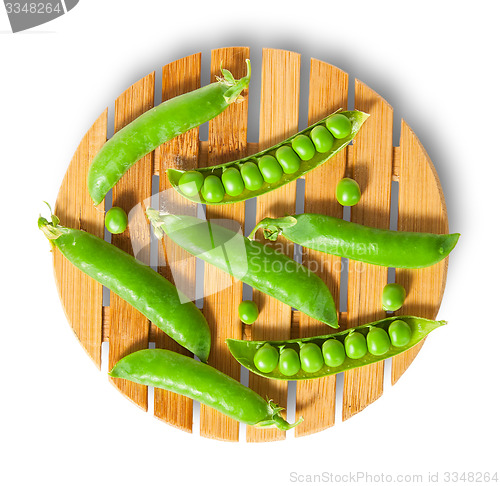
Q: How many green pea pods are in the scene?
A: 7